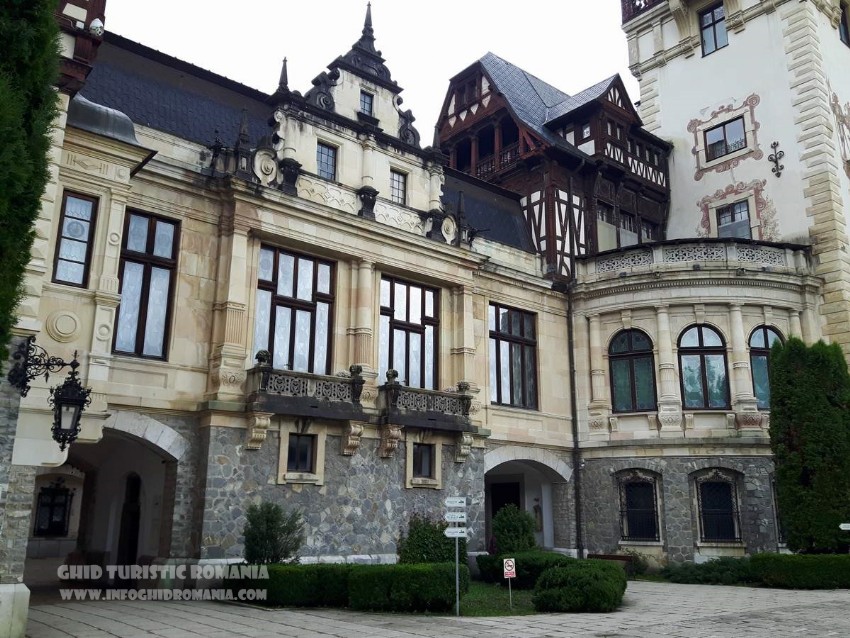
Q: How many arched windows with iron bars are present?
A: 2